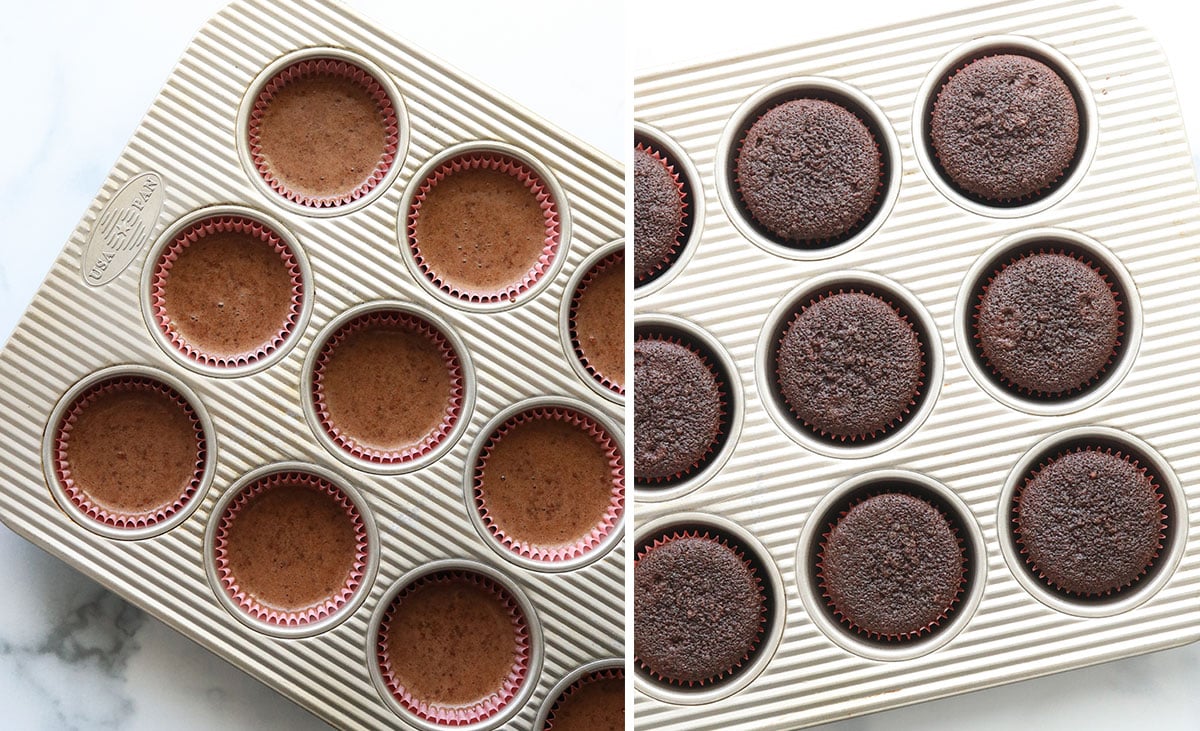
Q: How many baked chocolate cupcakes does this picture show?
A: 9